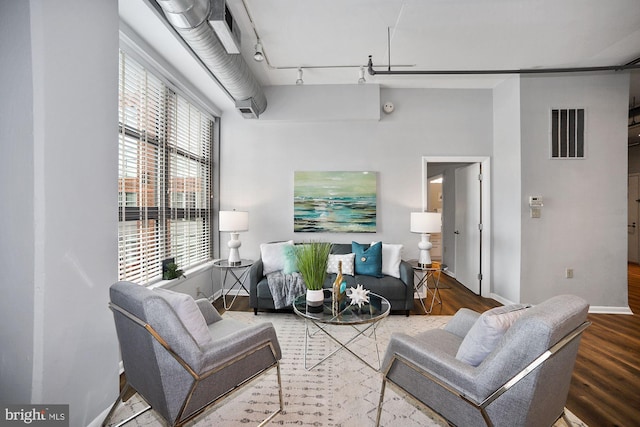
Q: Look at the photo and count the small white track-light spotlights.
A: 3